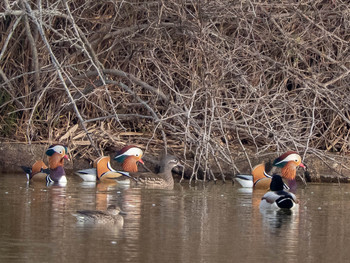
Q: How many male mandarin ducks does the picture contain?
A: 3